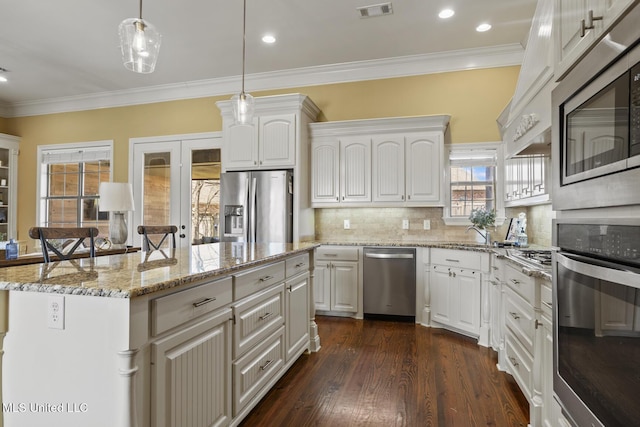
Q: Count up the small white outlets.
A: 4